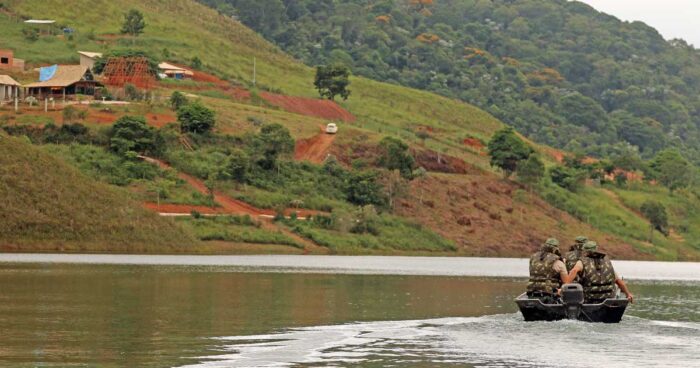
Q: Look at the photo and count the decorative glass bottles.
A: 0